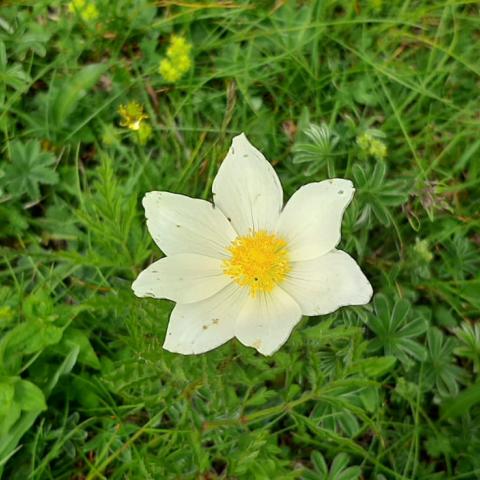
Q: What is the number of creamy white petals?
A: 7